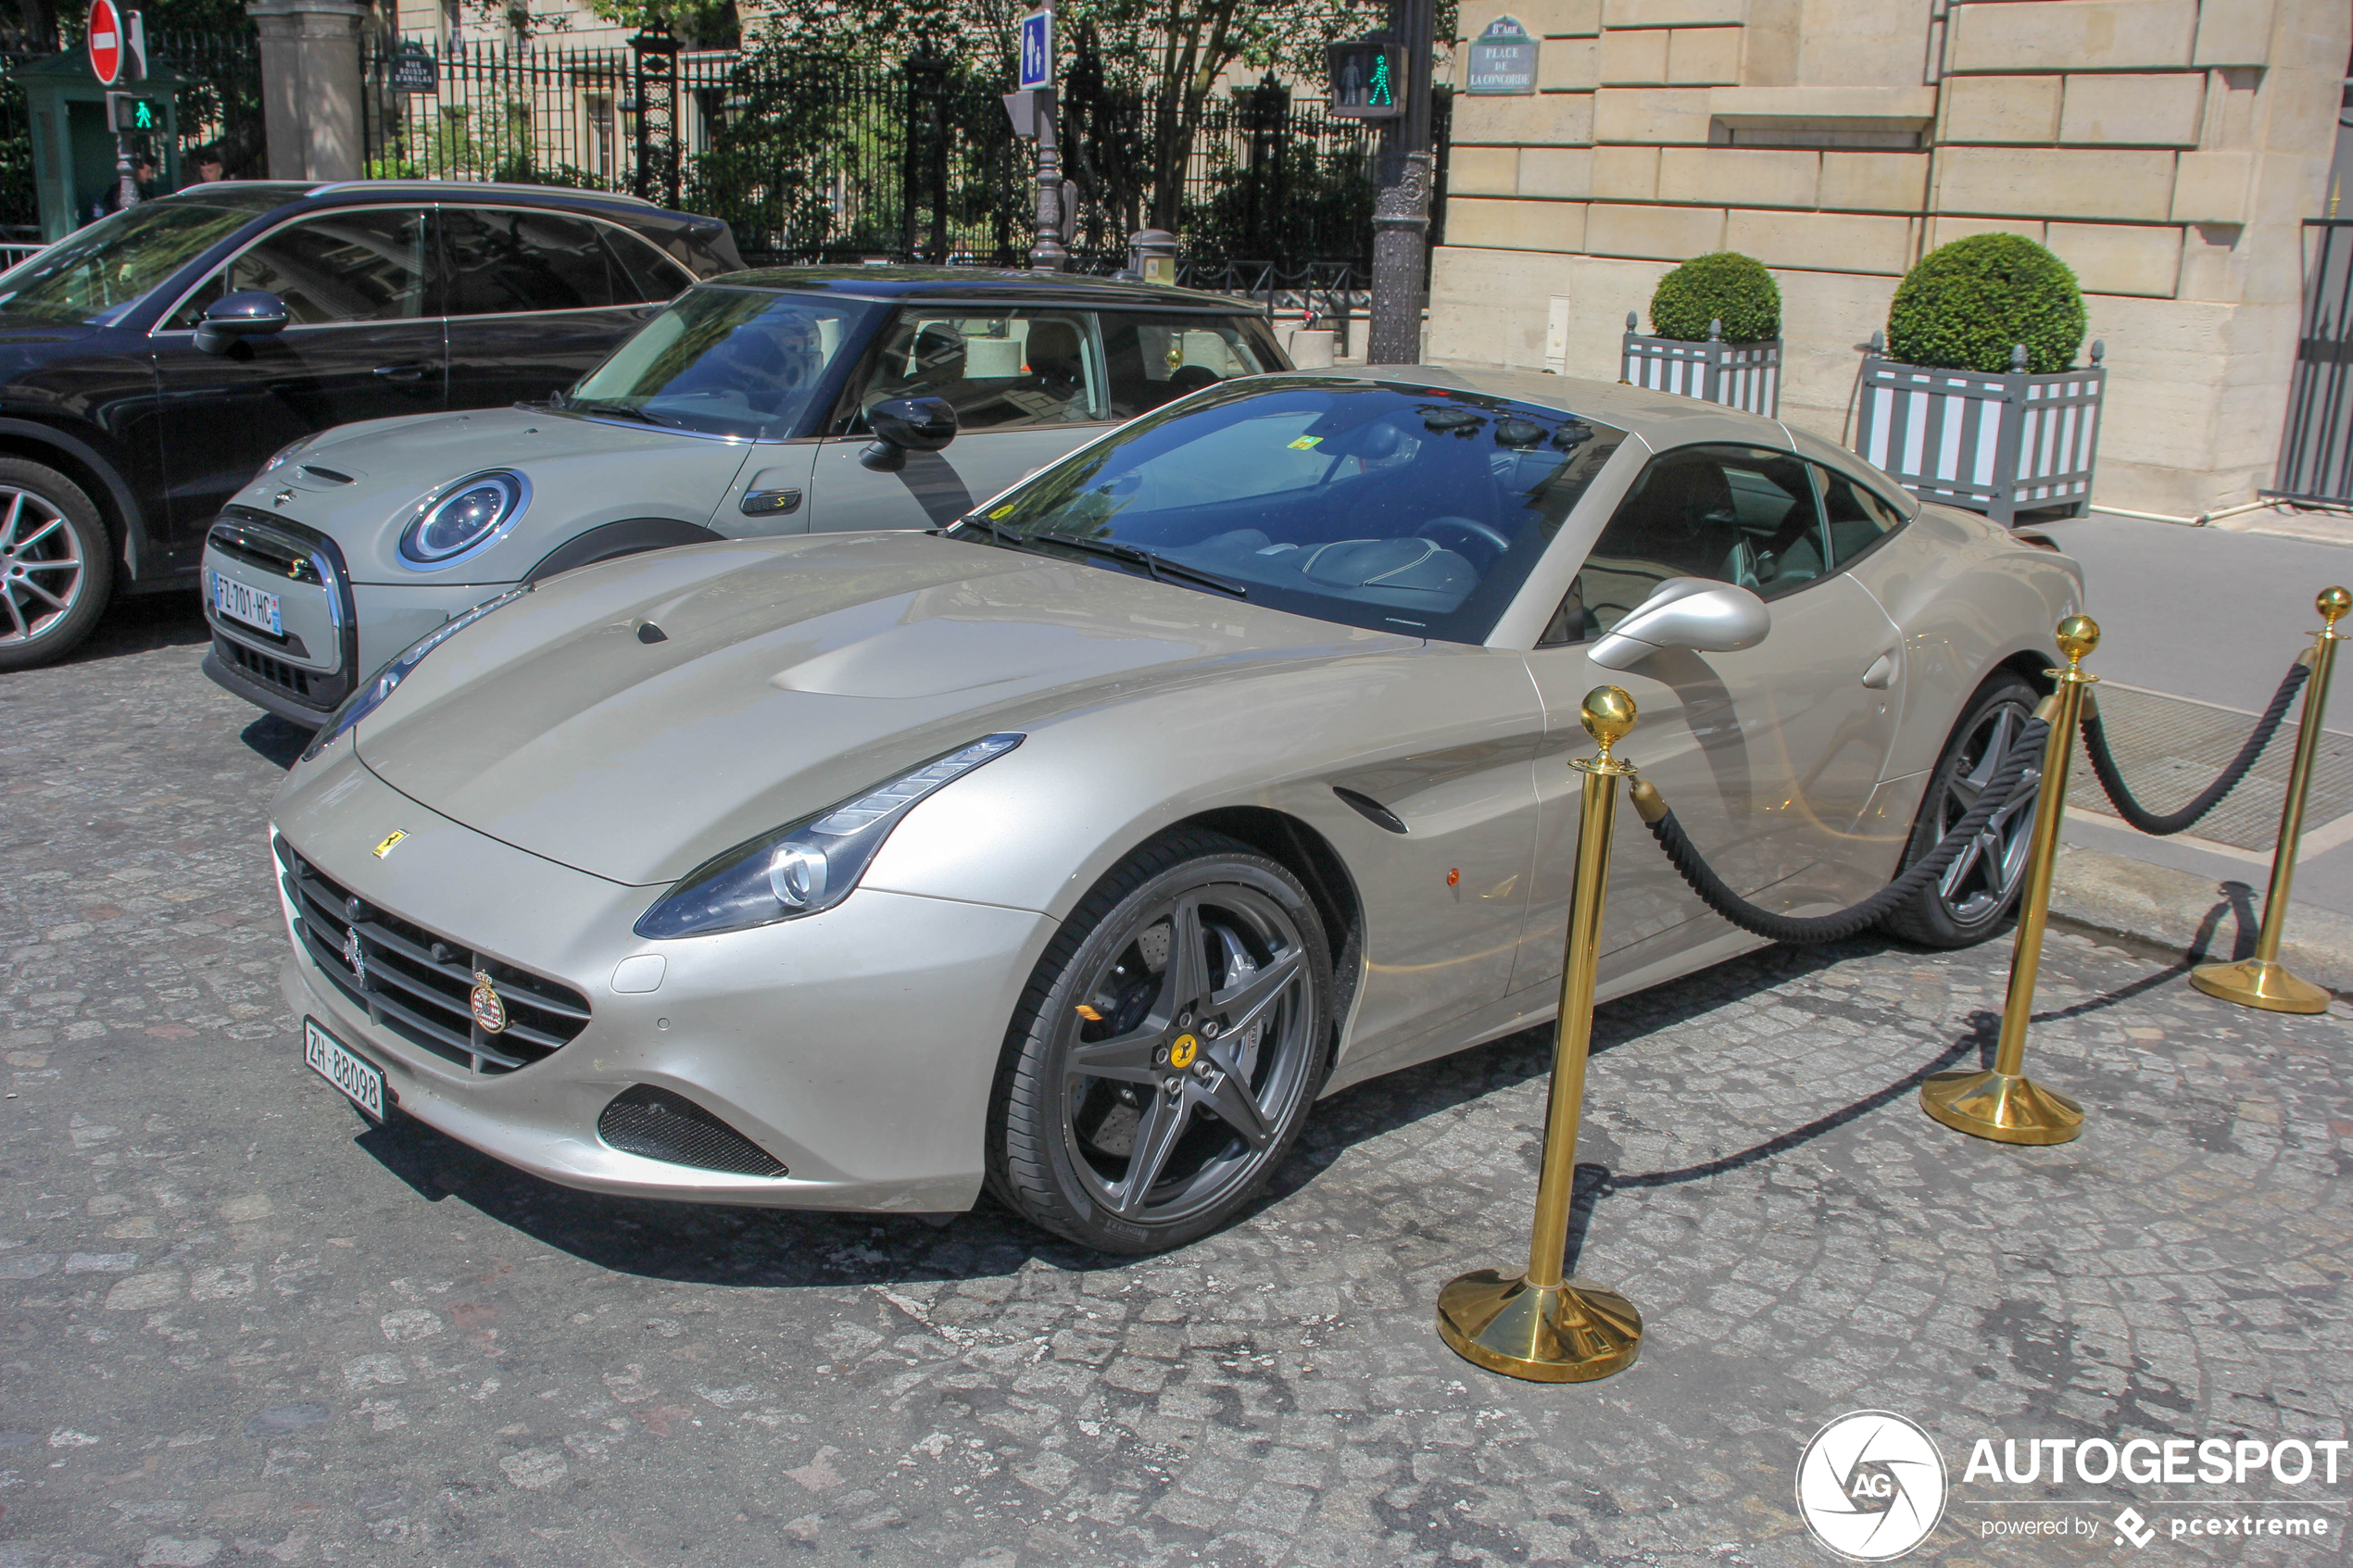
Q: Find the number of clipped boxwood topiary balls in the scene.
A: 2